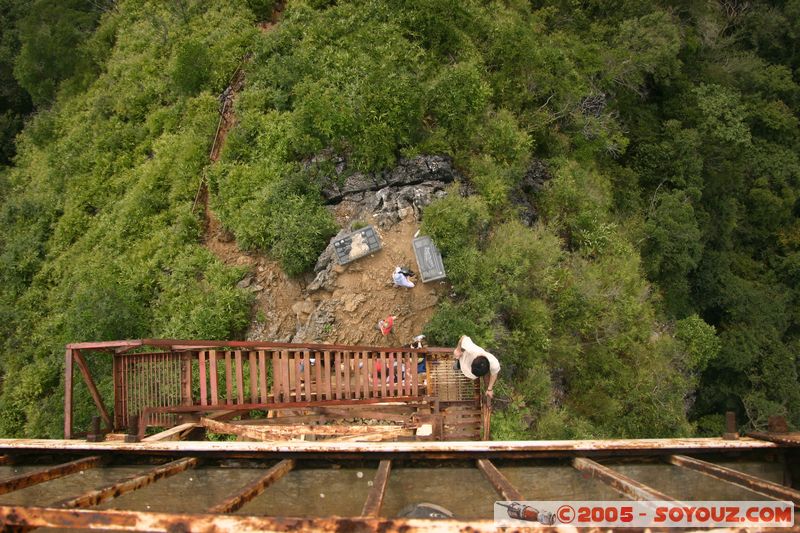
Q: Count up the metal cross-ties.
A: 7